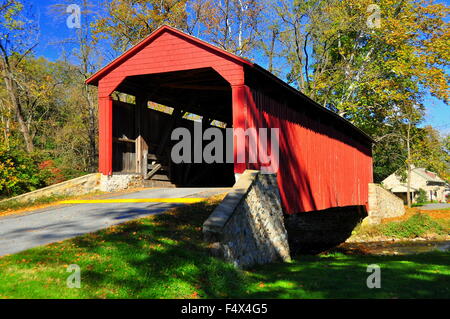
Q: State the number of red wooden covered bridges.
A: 1